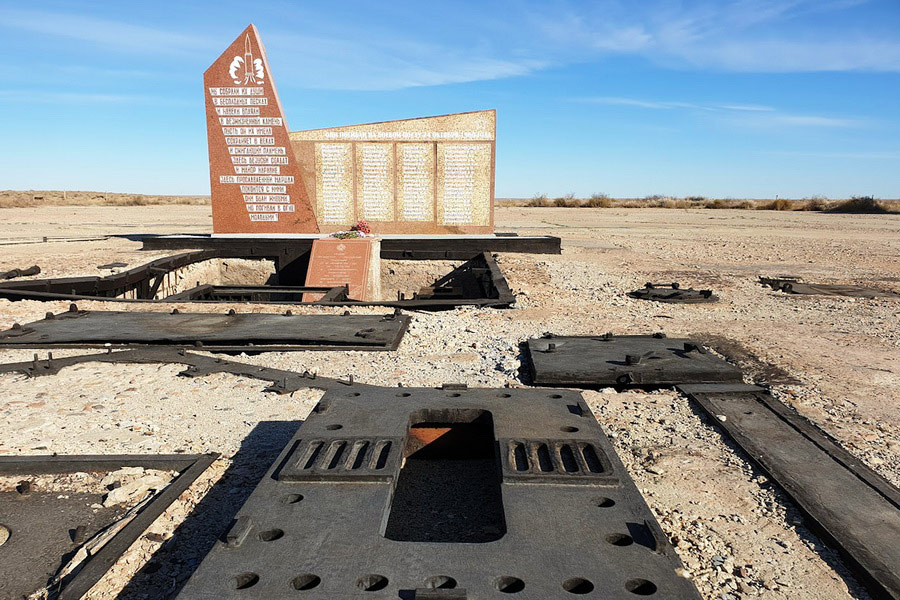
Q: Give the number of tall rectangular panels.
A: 4